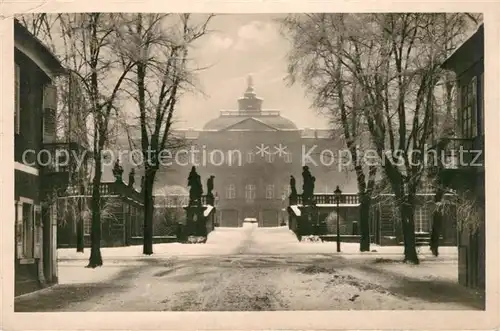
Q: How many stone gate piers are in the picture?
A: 2